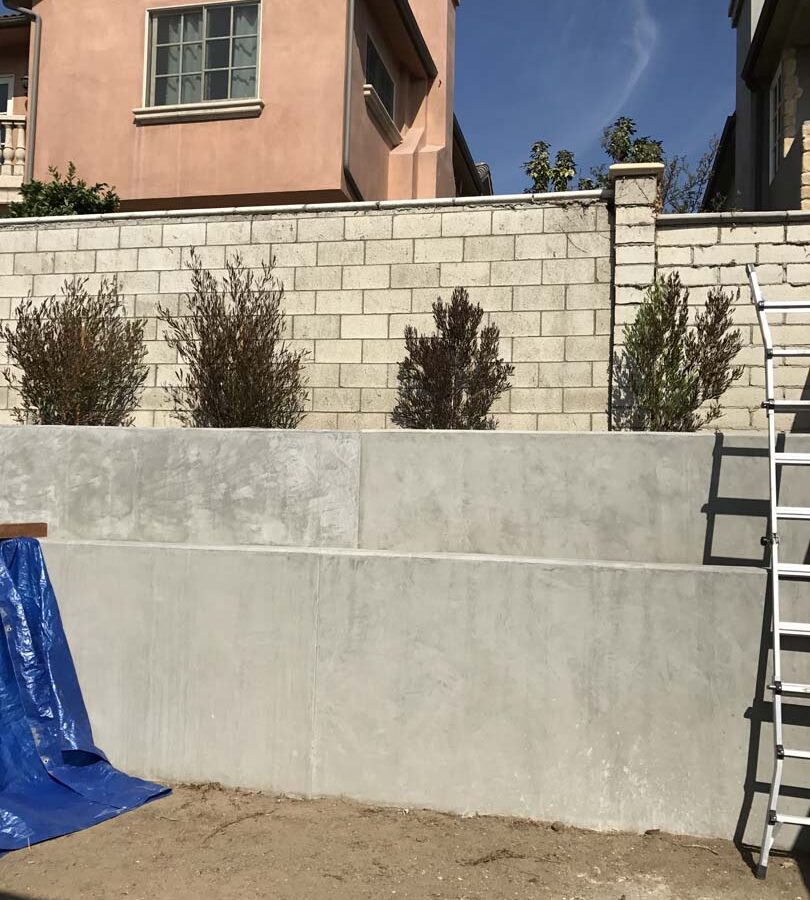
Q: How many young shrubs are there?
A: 4